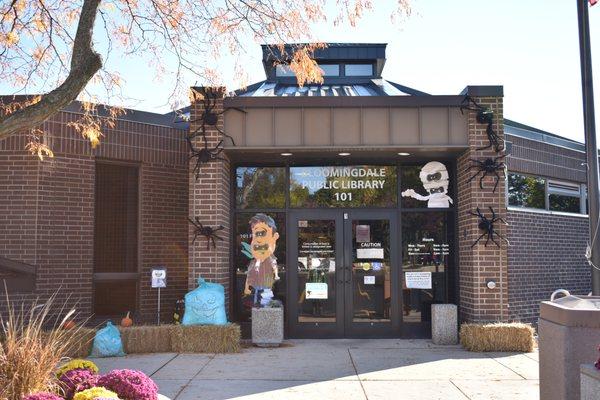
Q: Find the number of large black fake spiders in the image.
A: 6